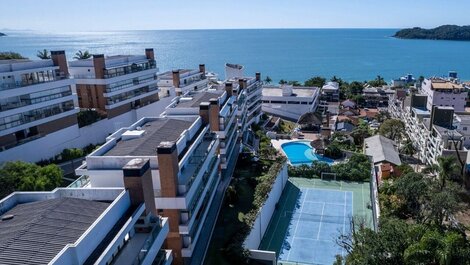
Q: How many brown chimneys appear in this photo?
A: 13